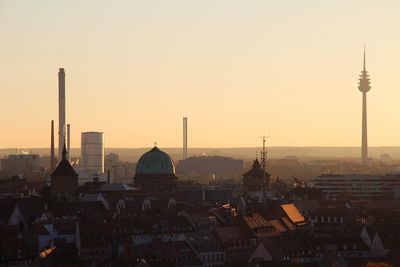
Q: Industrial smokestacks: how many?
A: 4